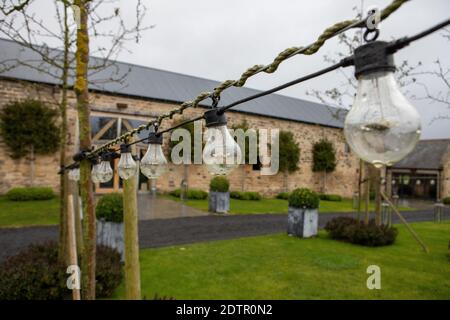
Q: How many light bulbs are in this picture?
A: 7